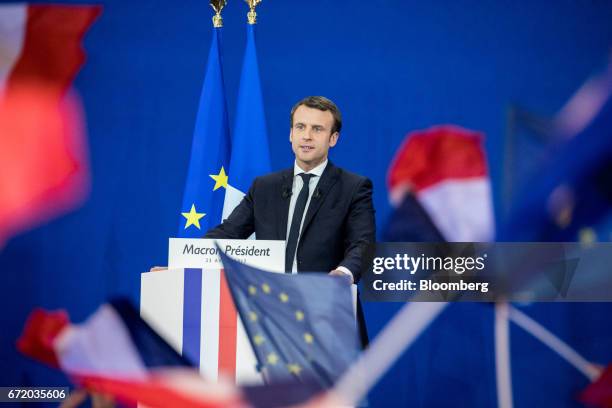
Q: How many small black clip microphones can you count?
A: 2